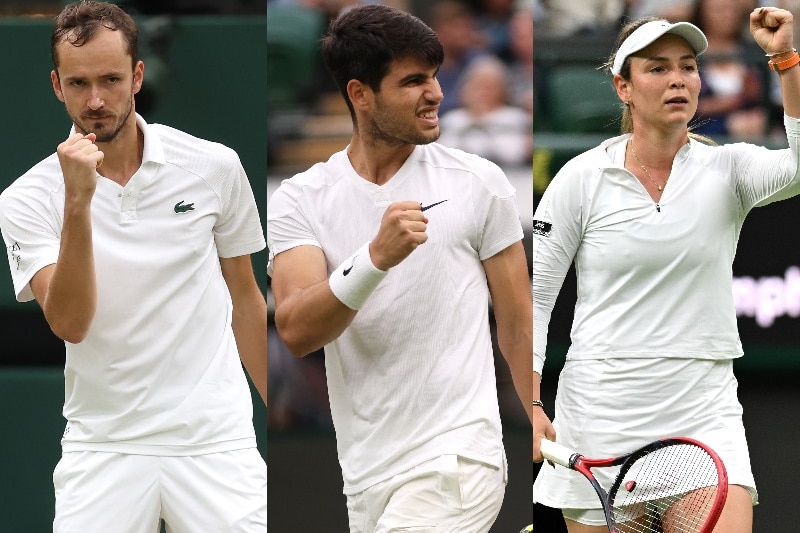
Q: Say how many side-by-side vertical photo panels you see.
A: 3